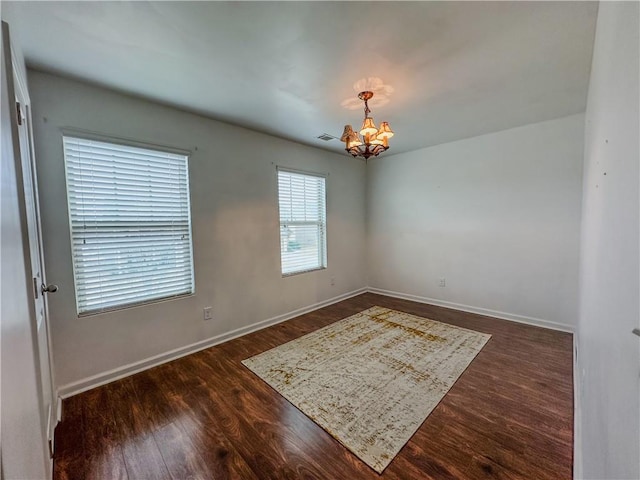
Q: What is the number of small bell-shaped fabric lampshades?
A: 5